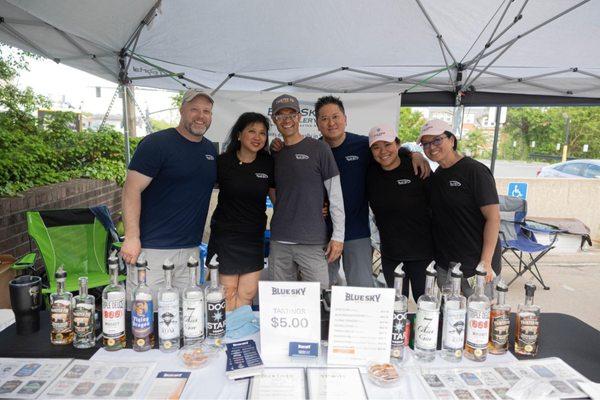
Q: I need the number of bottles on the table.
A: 13